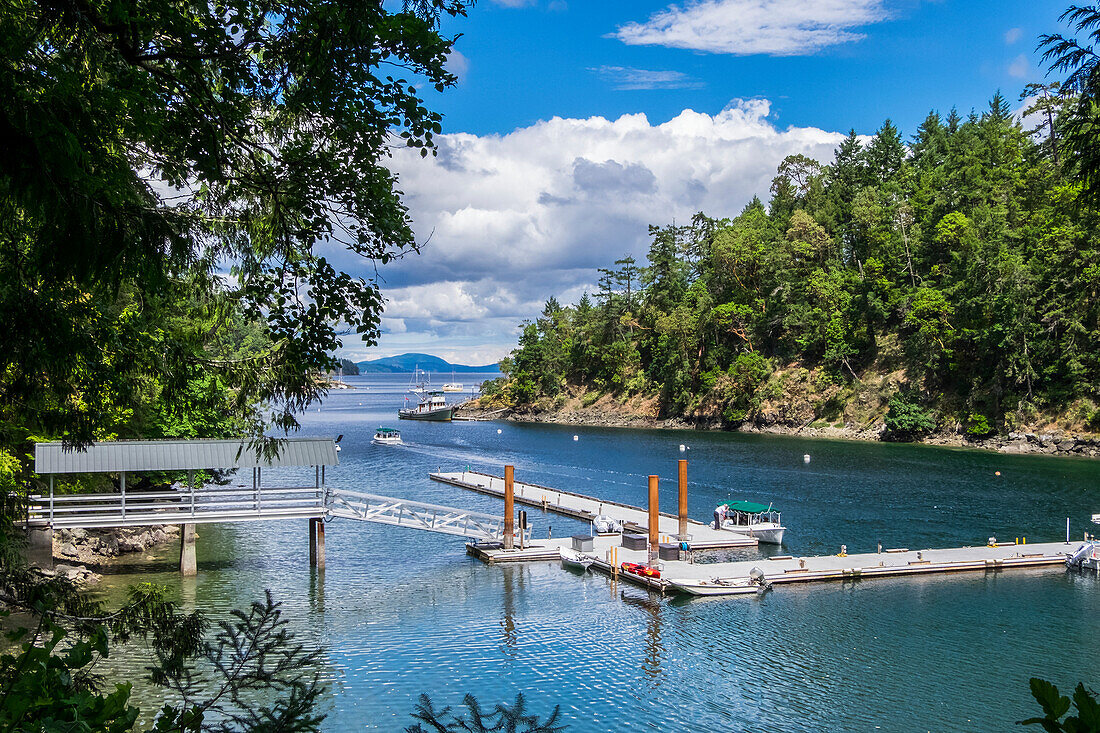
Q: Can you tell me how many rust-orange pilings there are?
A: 3